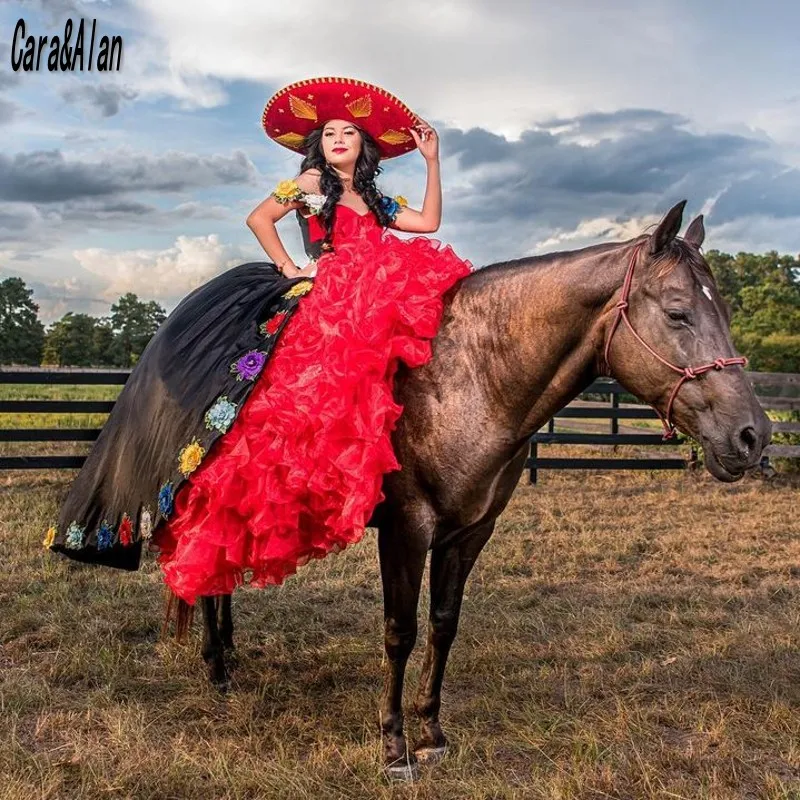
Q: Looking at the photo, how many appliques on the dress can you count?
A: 15